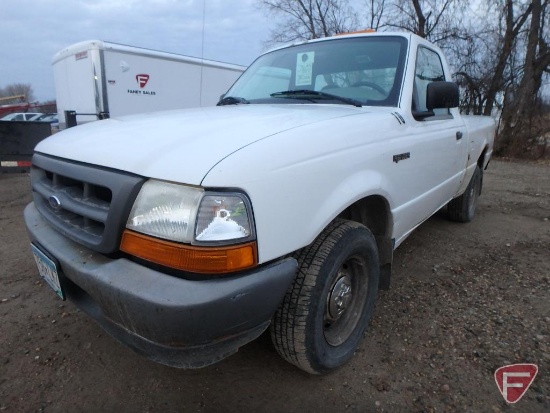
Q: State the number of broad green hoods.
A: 0